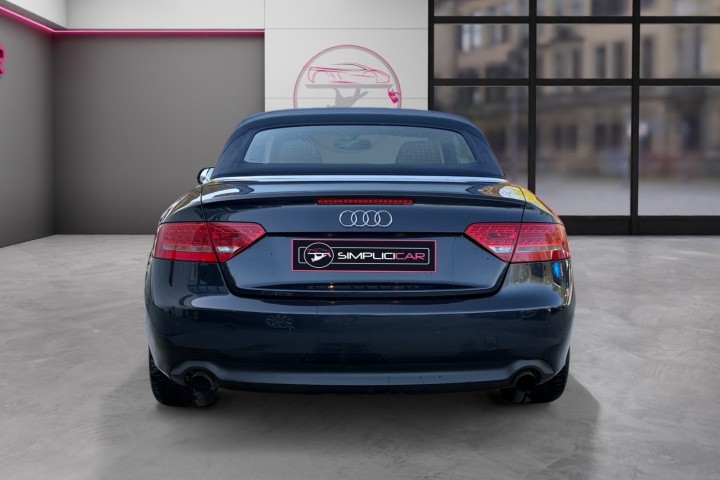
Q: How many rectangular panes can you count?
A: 9